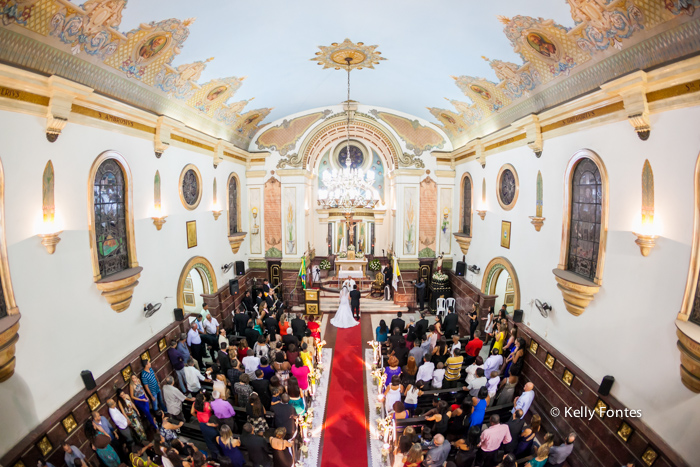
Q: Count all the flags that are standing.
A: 2